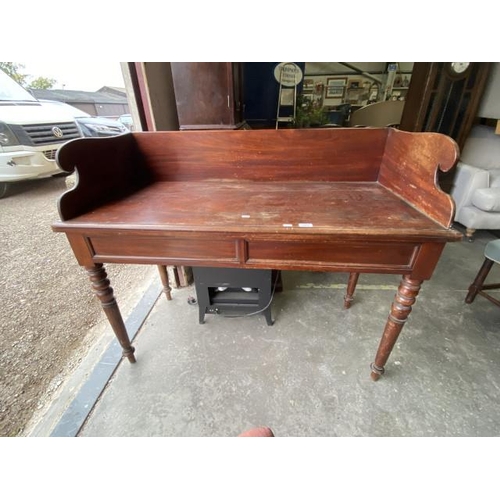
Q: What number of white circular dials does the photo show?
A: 1